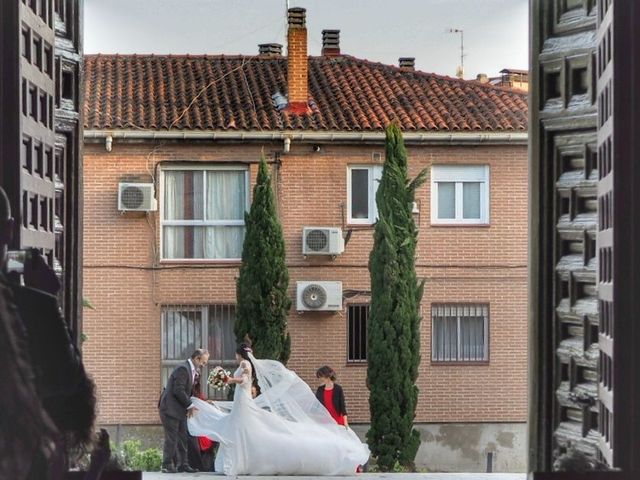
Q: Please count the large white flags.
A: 0